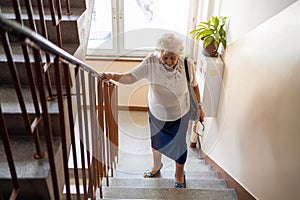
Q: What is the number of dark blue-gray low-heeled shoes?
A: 2